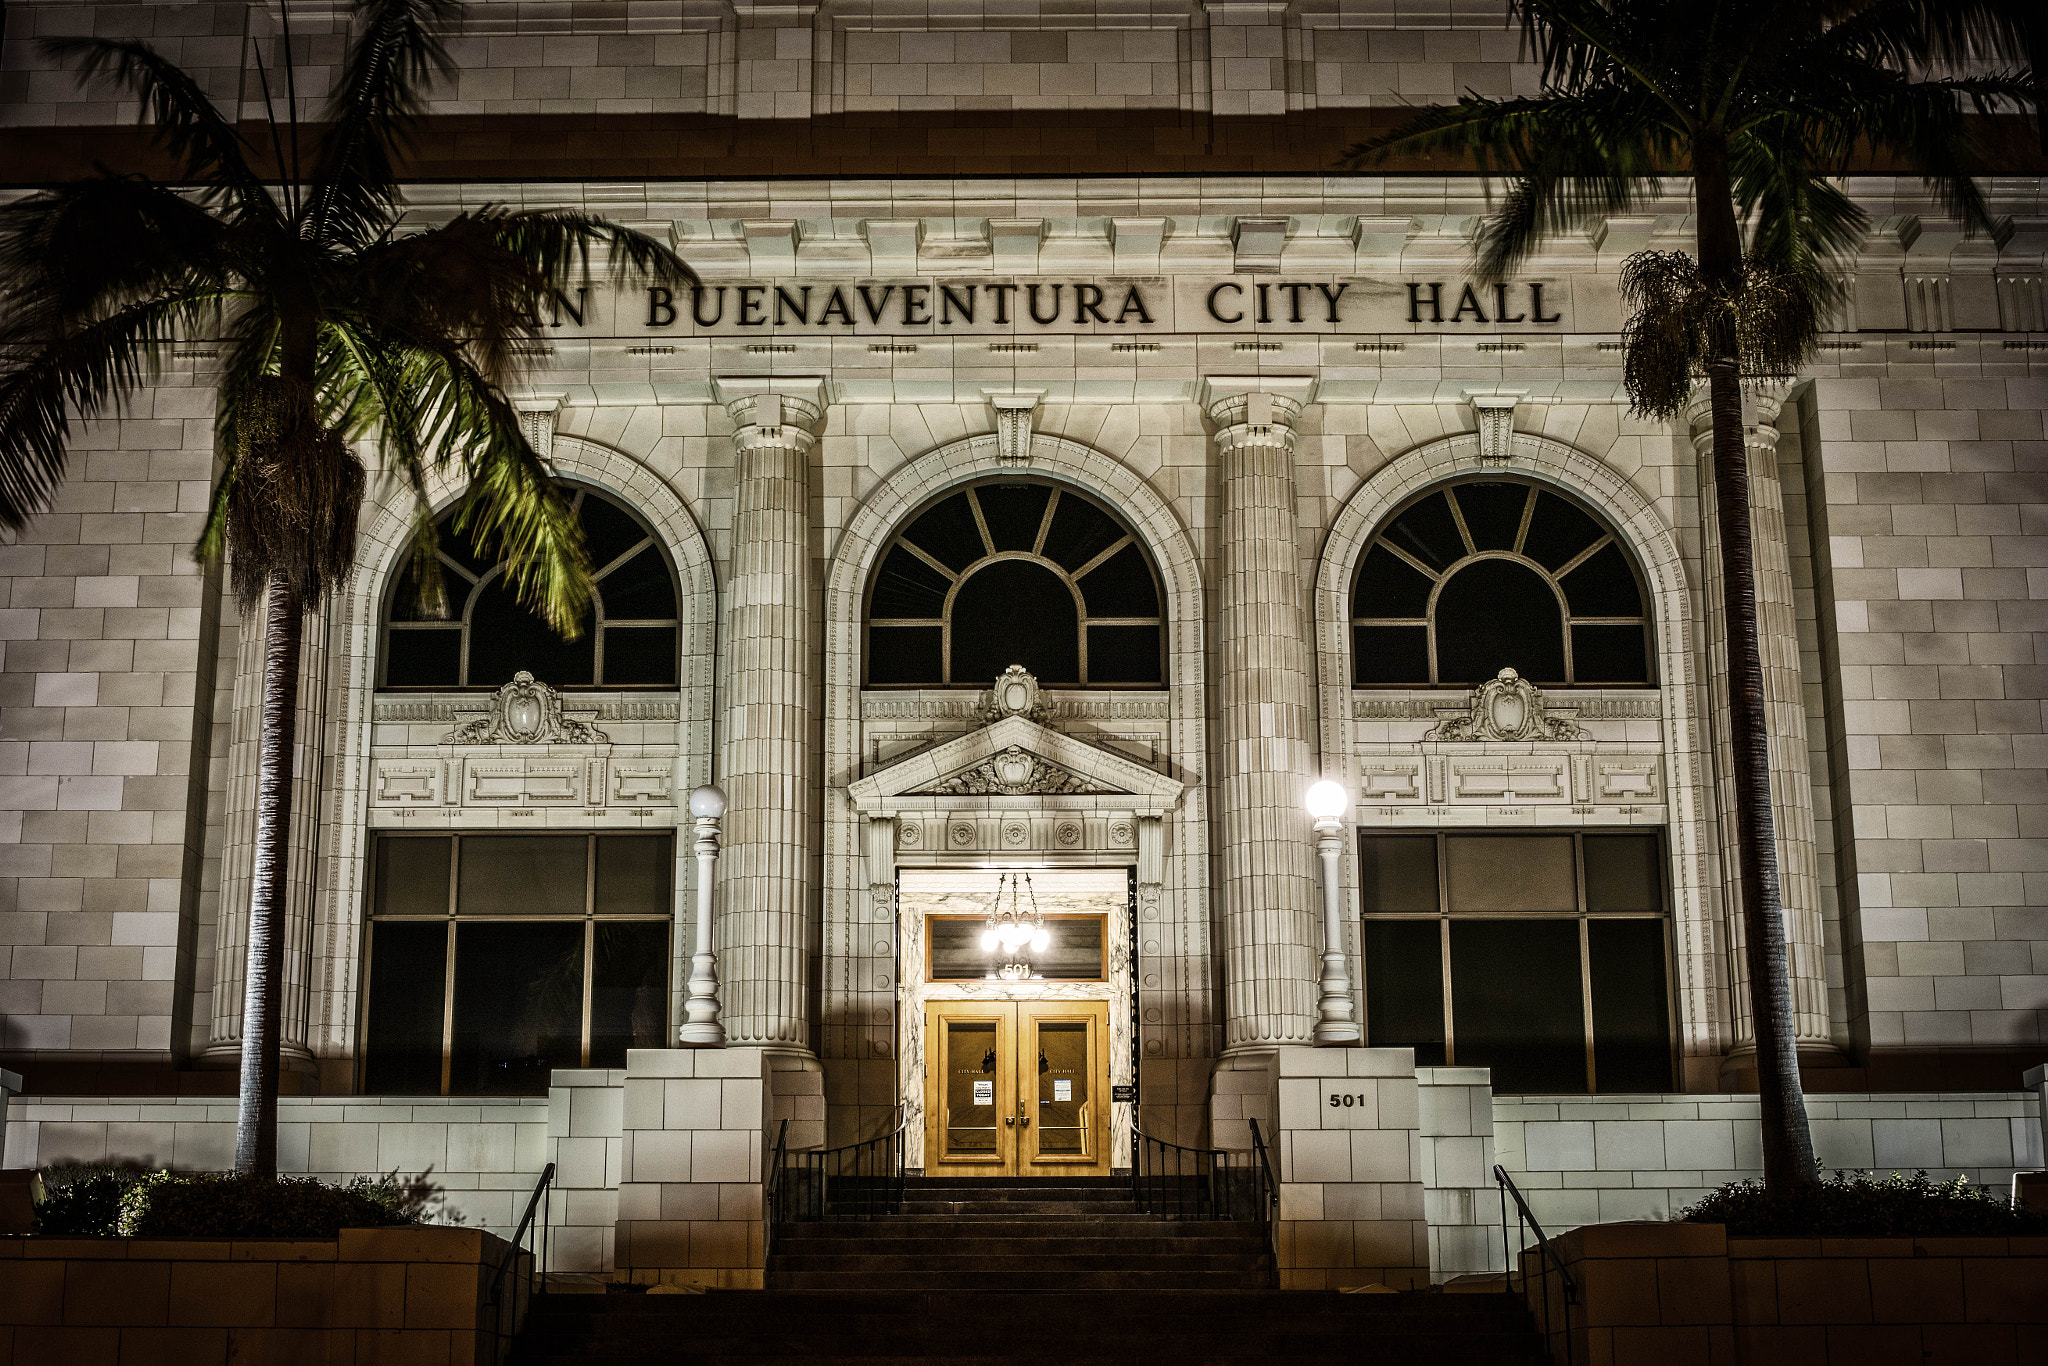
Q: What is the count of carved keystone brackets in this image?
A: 3